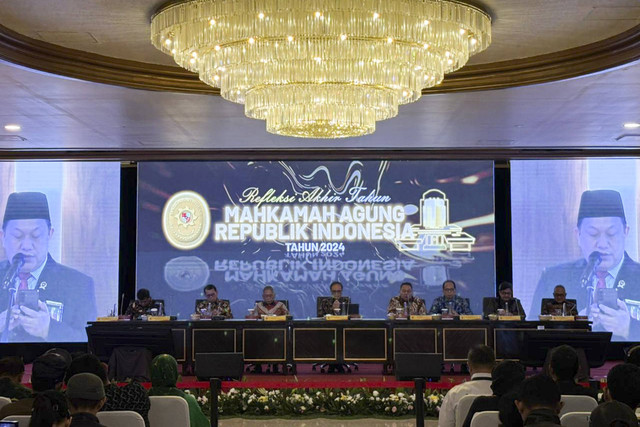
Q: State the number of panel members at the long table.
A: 8